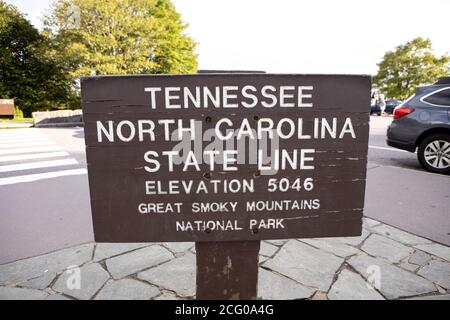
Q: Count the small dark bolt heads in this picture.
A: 6